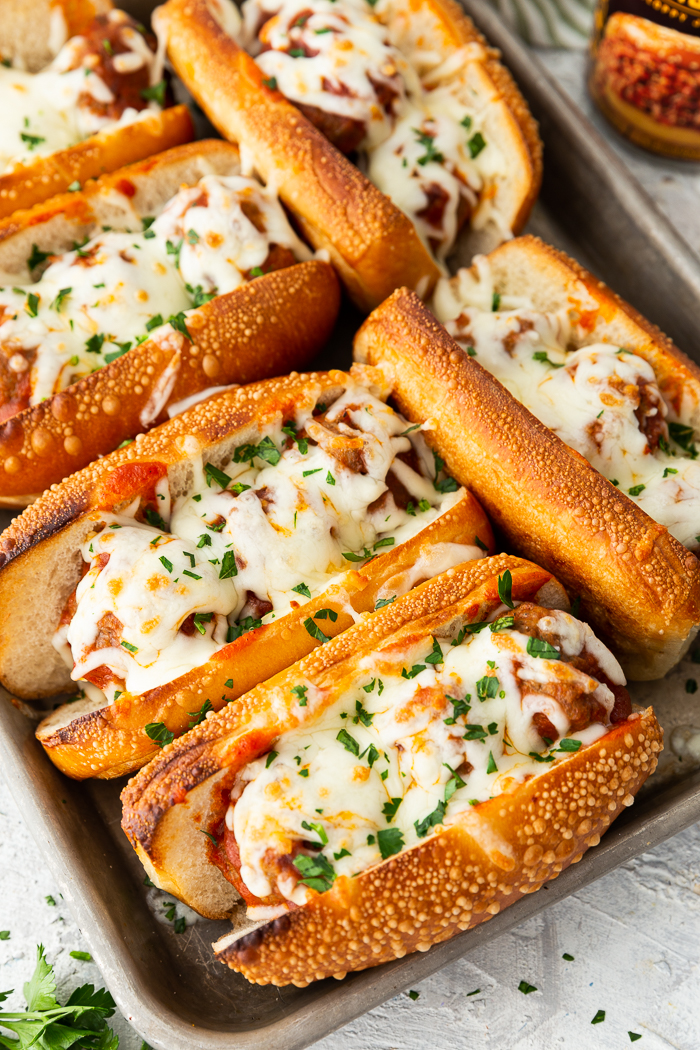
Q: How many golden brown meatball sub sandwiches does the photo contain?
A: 6